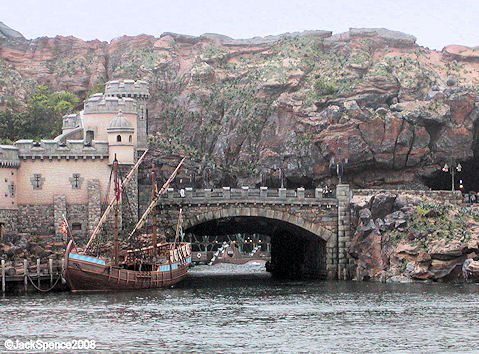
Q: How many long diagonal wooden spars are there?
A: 2